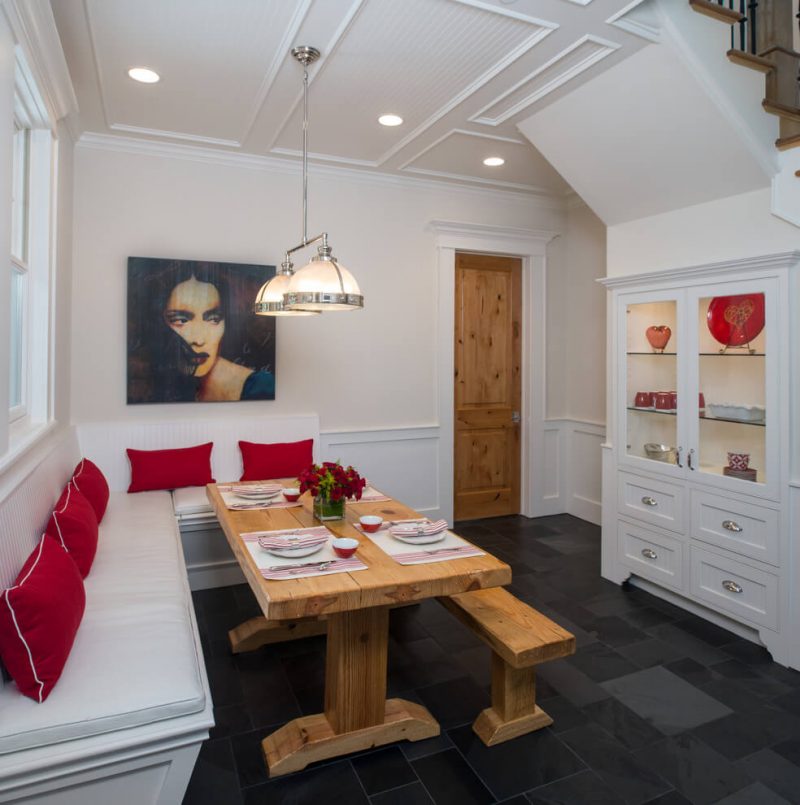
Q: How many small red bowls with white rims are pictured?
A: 3